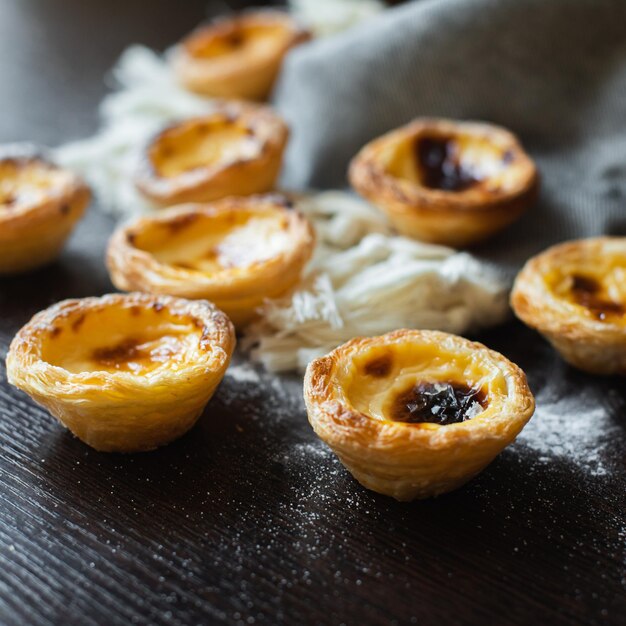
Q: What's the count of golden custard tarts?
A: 8